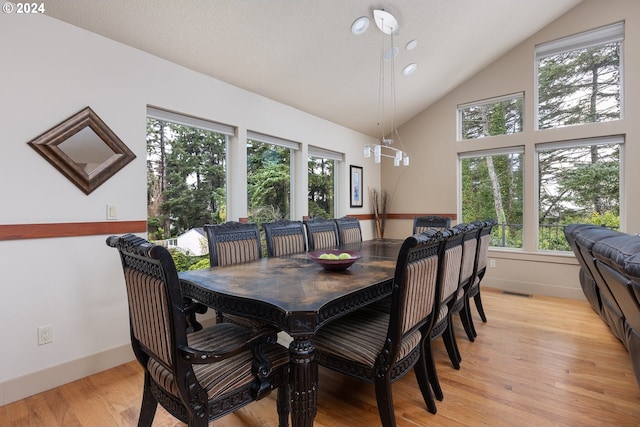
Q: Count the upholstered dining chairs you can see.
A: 10